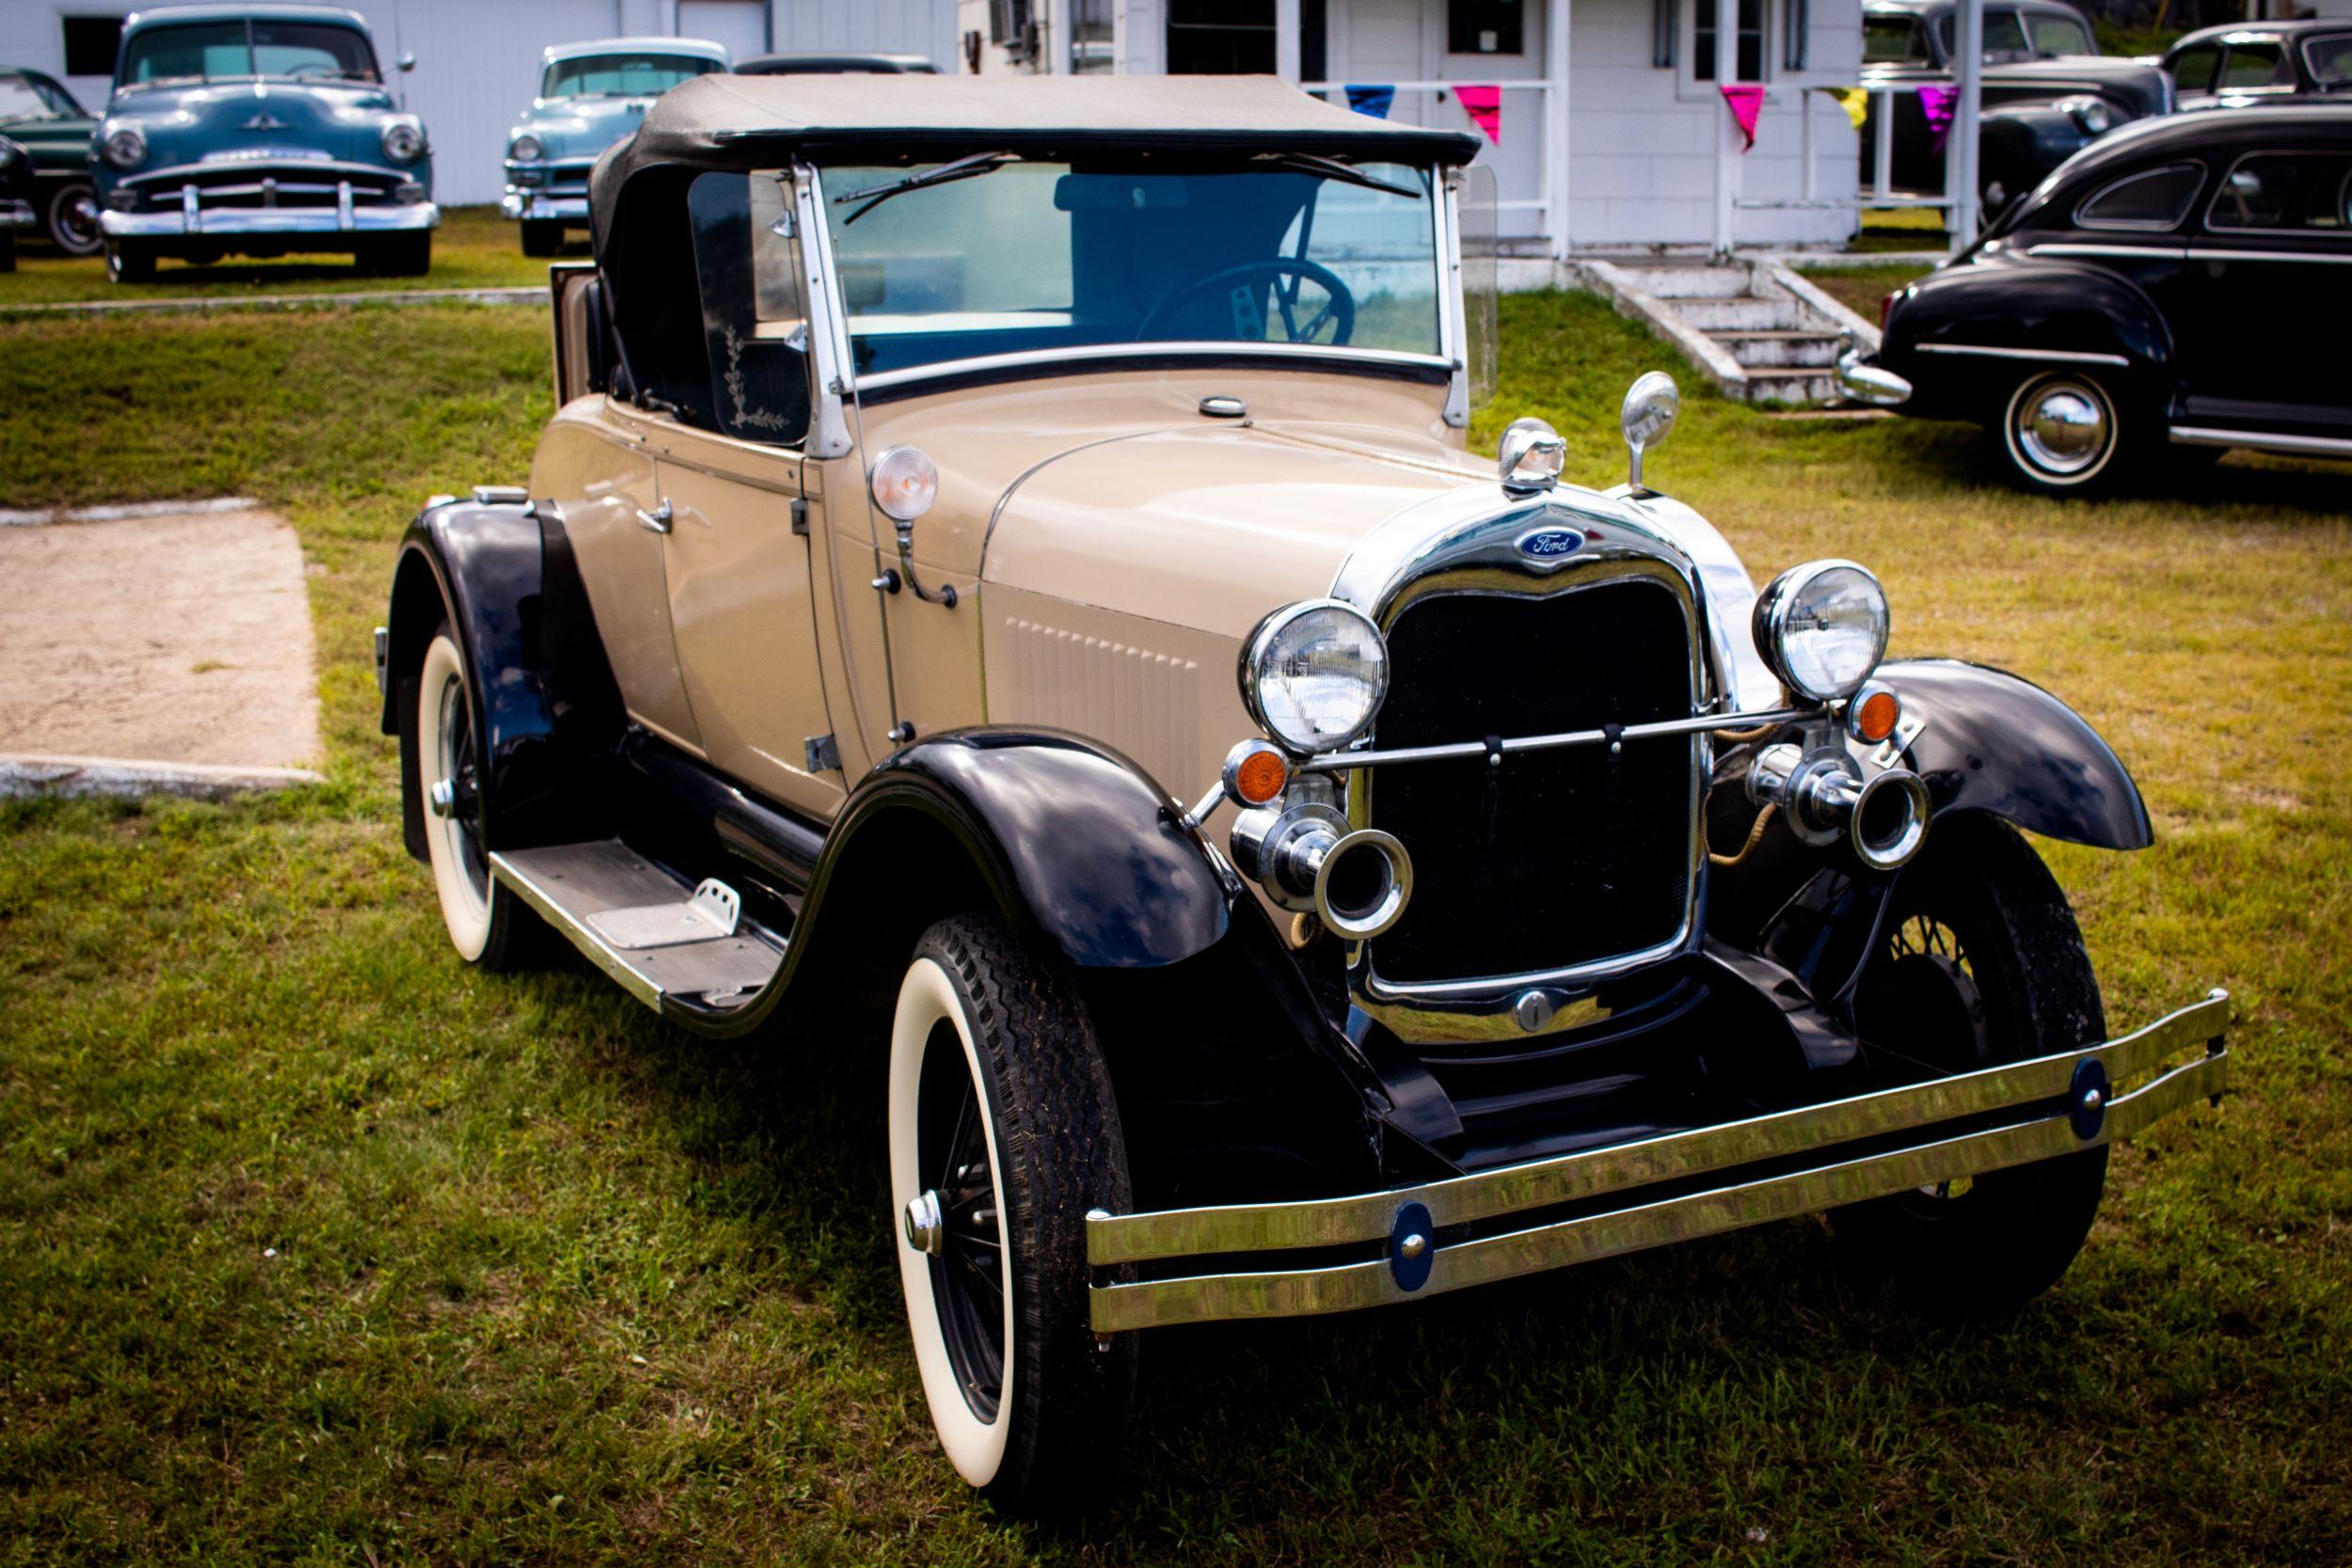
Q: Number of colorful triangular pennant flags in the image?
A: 5